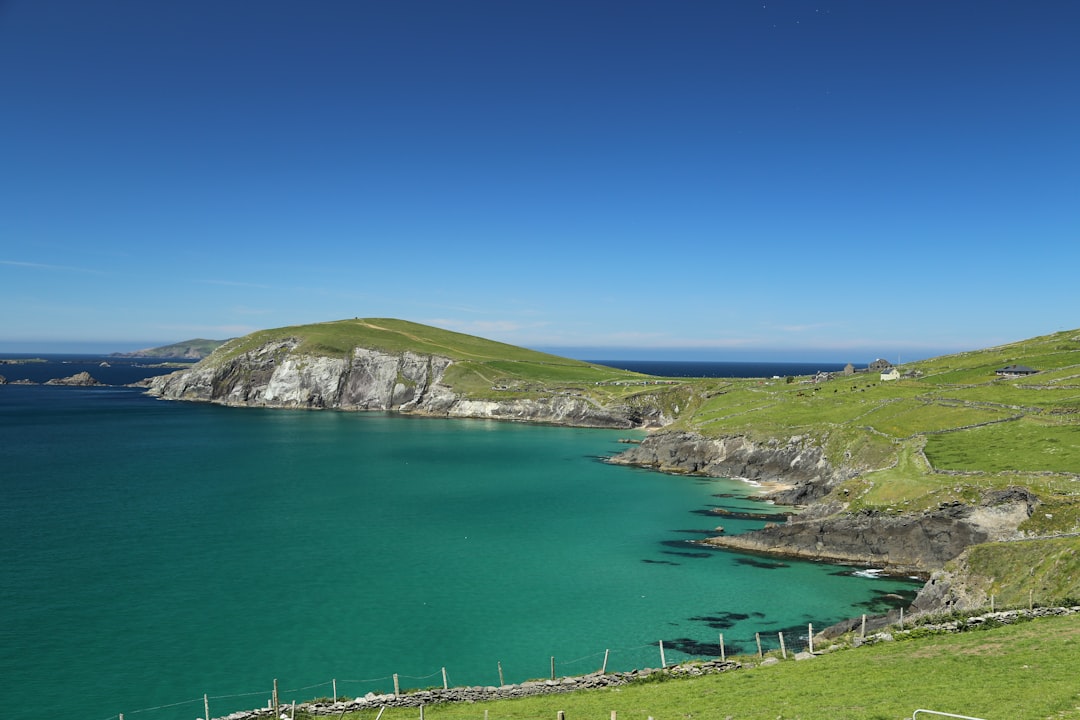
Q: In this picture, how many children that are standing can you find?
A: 0